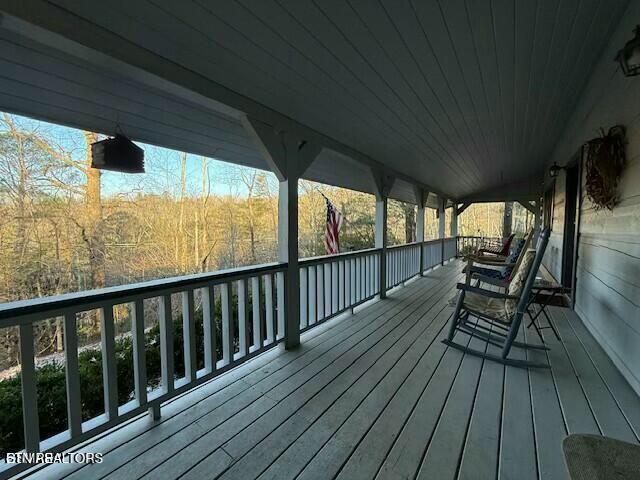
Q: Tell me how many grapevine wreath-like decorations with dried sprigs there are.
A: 1